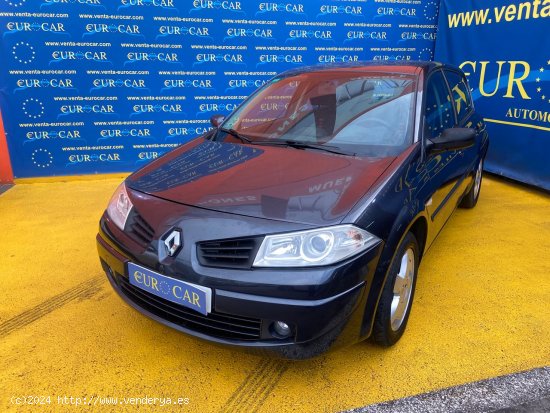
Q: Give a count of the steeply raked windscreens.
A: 1